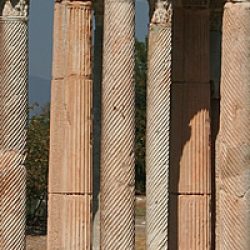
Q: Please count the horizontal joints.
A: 4